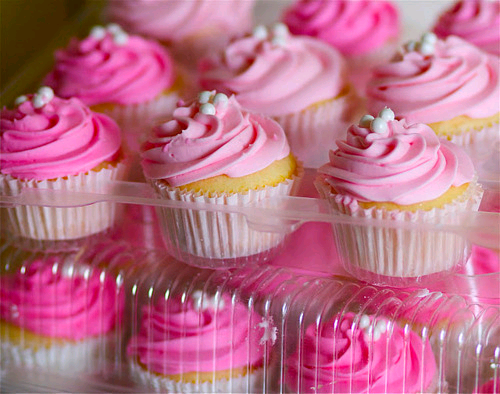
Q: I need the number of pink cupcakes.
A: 12